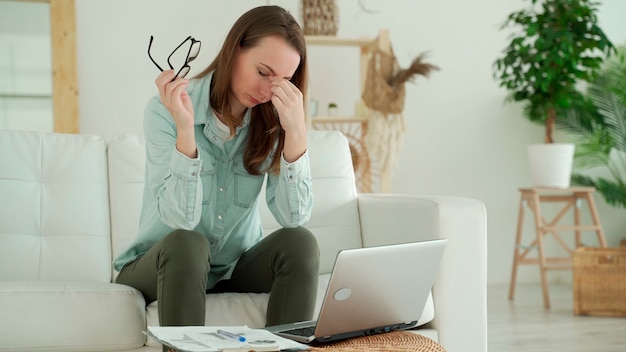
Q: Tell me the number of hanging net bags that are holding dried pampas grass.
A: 1